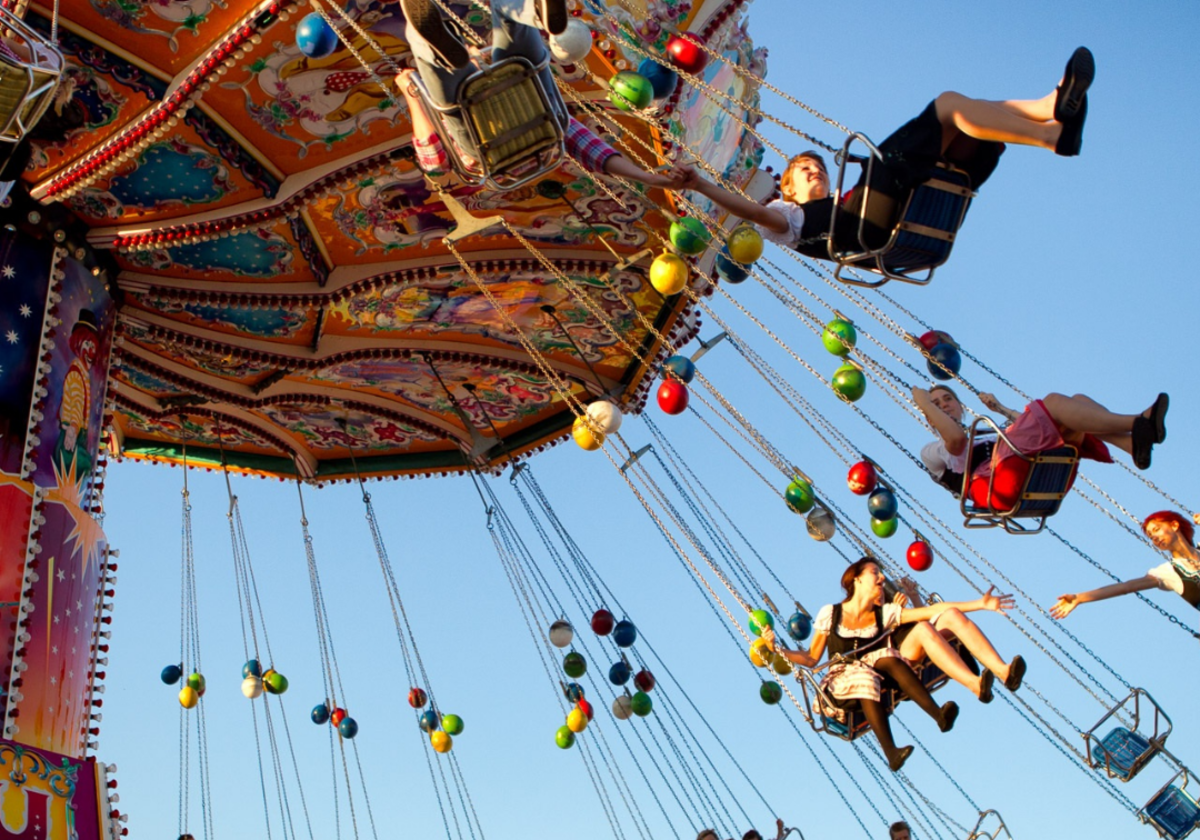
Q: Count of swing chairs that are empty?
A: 2